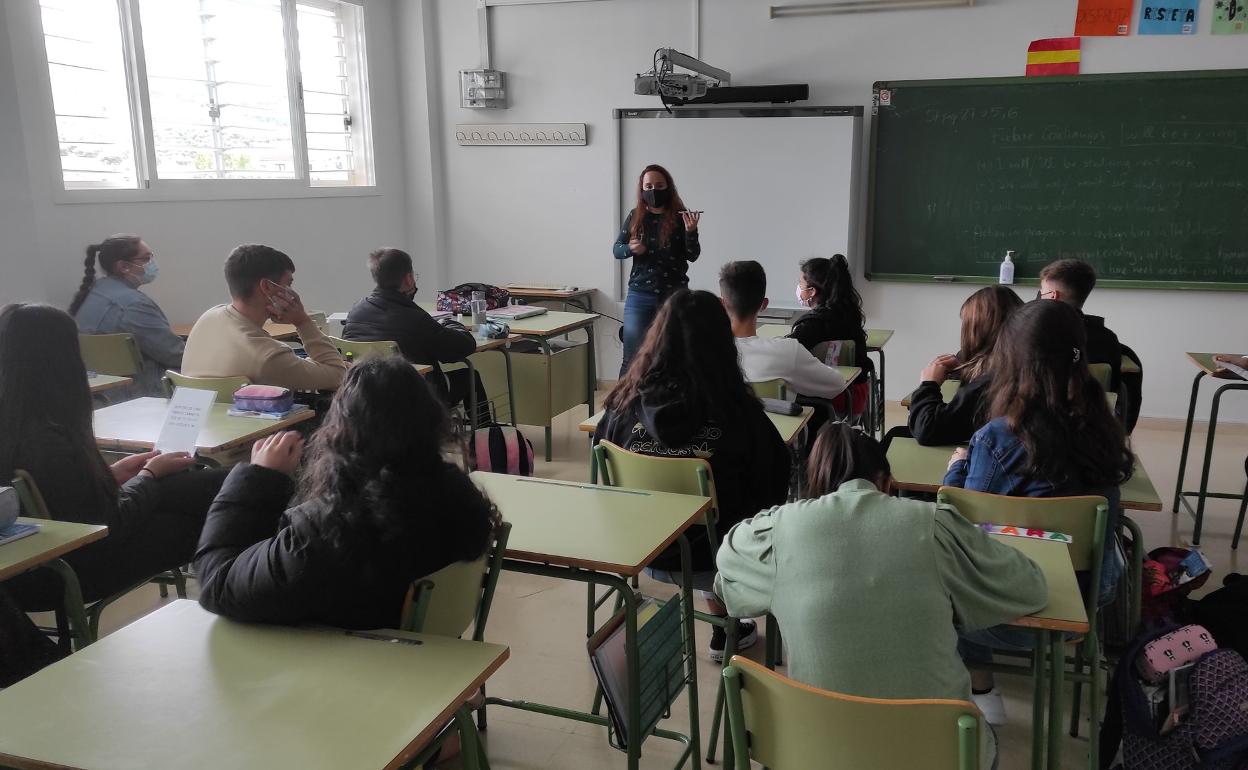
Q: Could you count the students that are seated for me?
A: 12